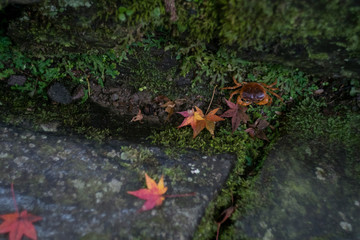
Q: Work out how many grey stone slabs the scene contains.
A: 2